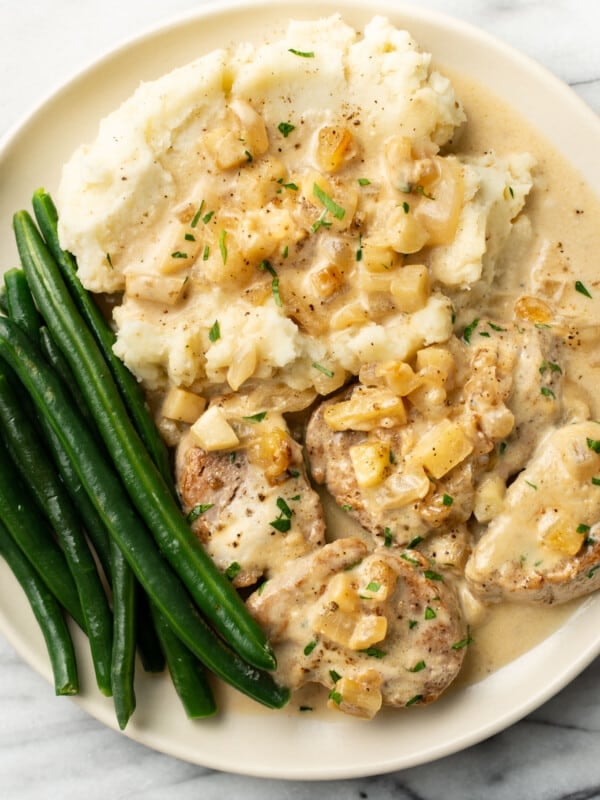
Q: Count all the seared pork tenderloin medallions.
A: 5